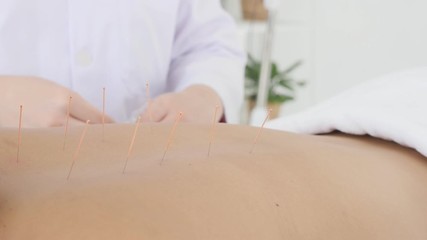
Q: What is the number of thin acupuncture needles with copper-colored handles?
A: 9